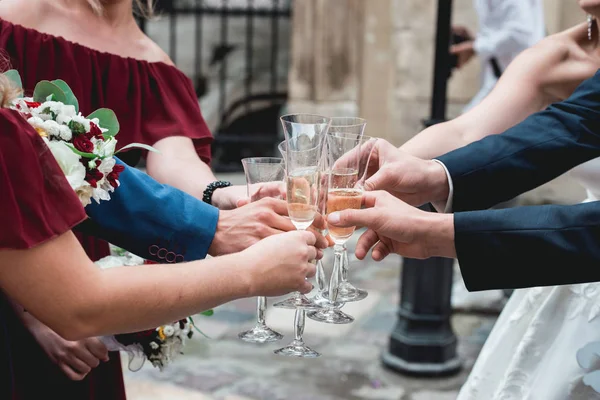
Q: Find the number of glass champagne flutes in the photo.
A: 6